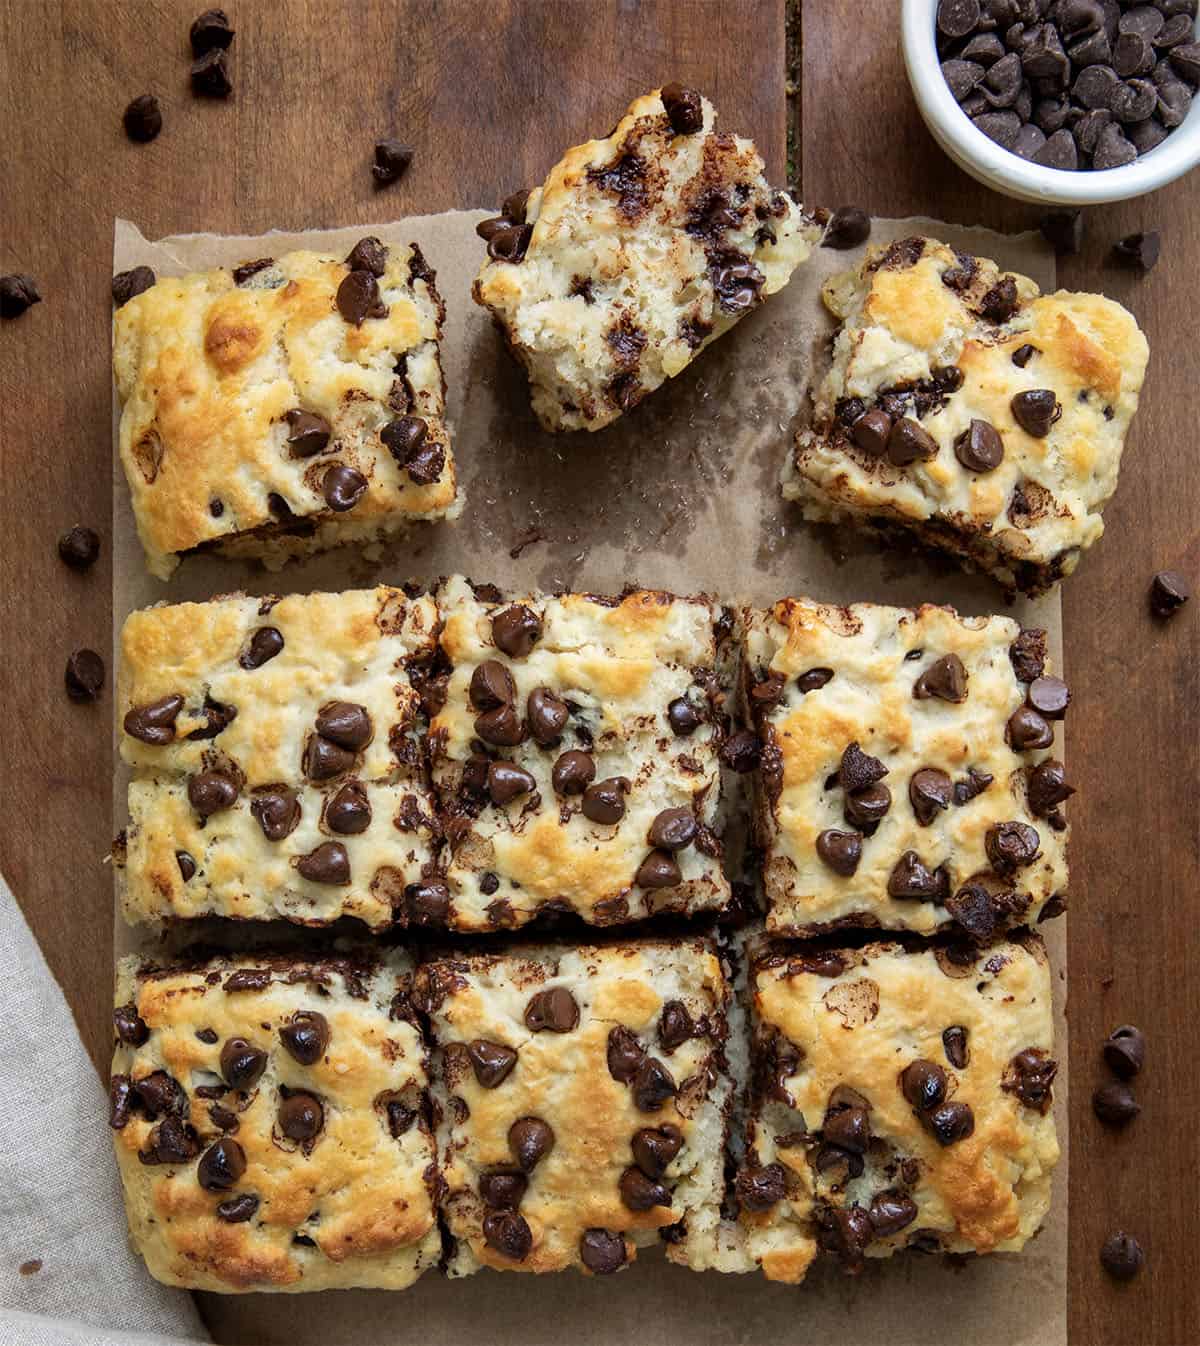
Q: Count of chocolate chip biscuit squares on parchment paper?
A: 9